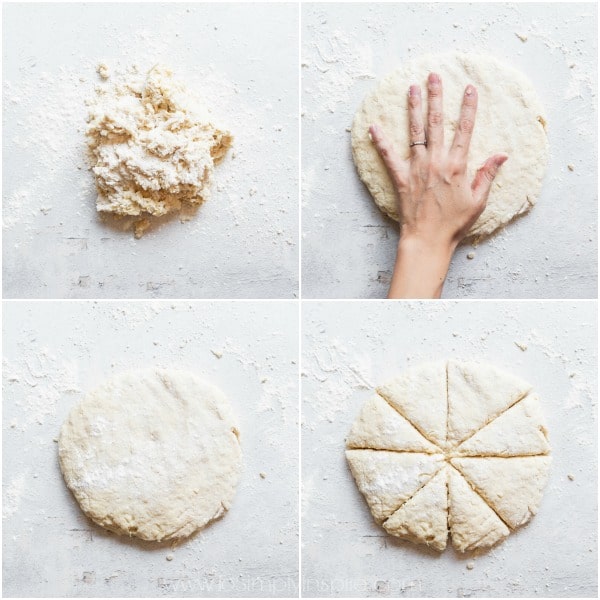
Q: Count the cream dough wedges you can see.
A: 8